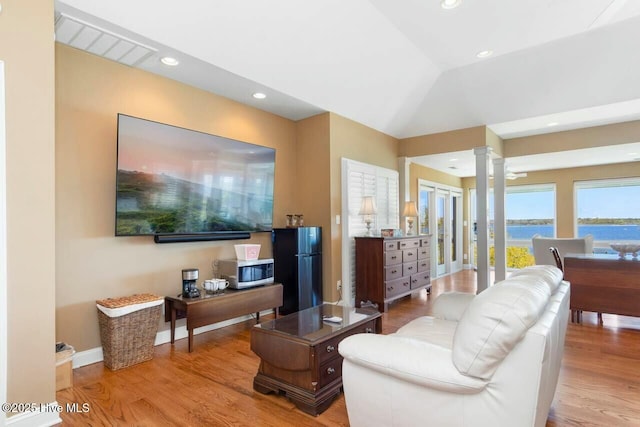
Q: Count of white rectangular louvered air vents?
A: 1